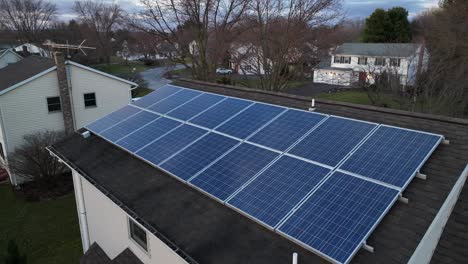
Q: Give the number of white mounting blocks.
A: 4